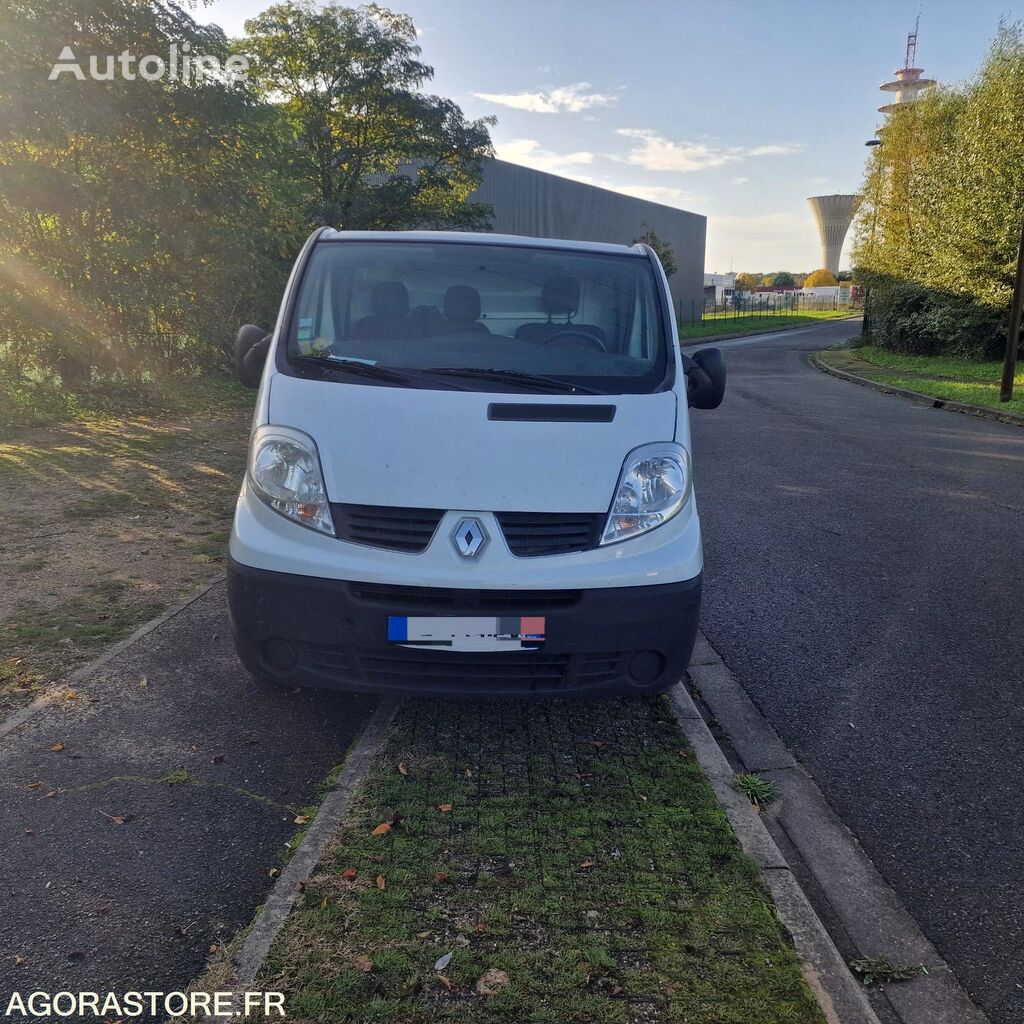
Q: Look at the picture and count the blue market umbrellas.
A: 0